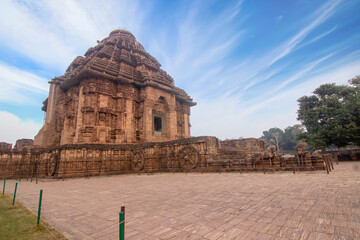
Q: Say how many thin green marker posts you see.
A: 4